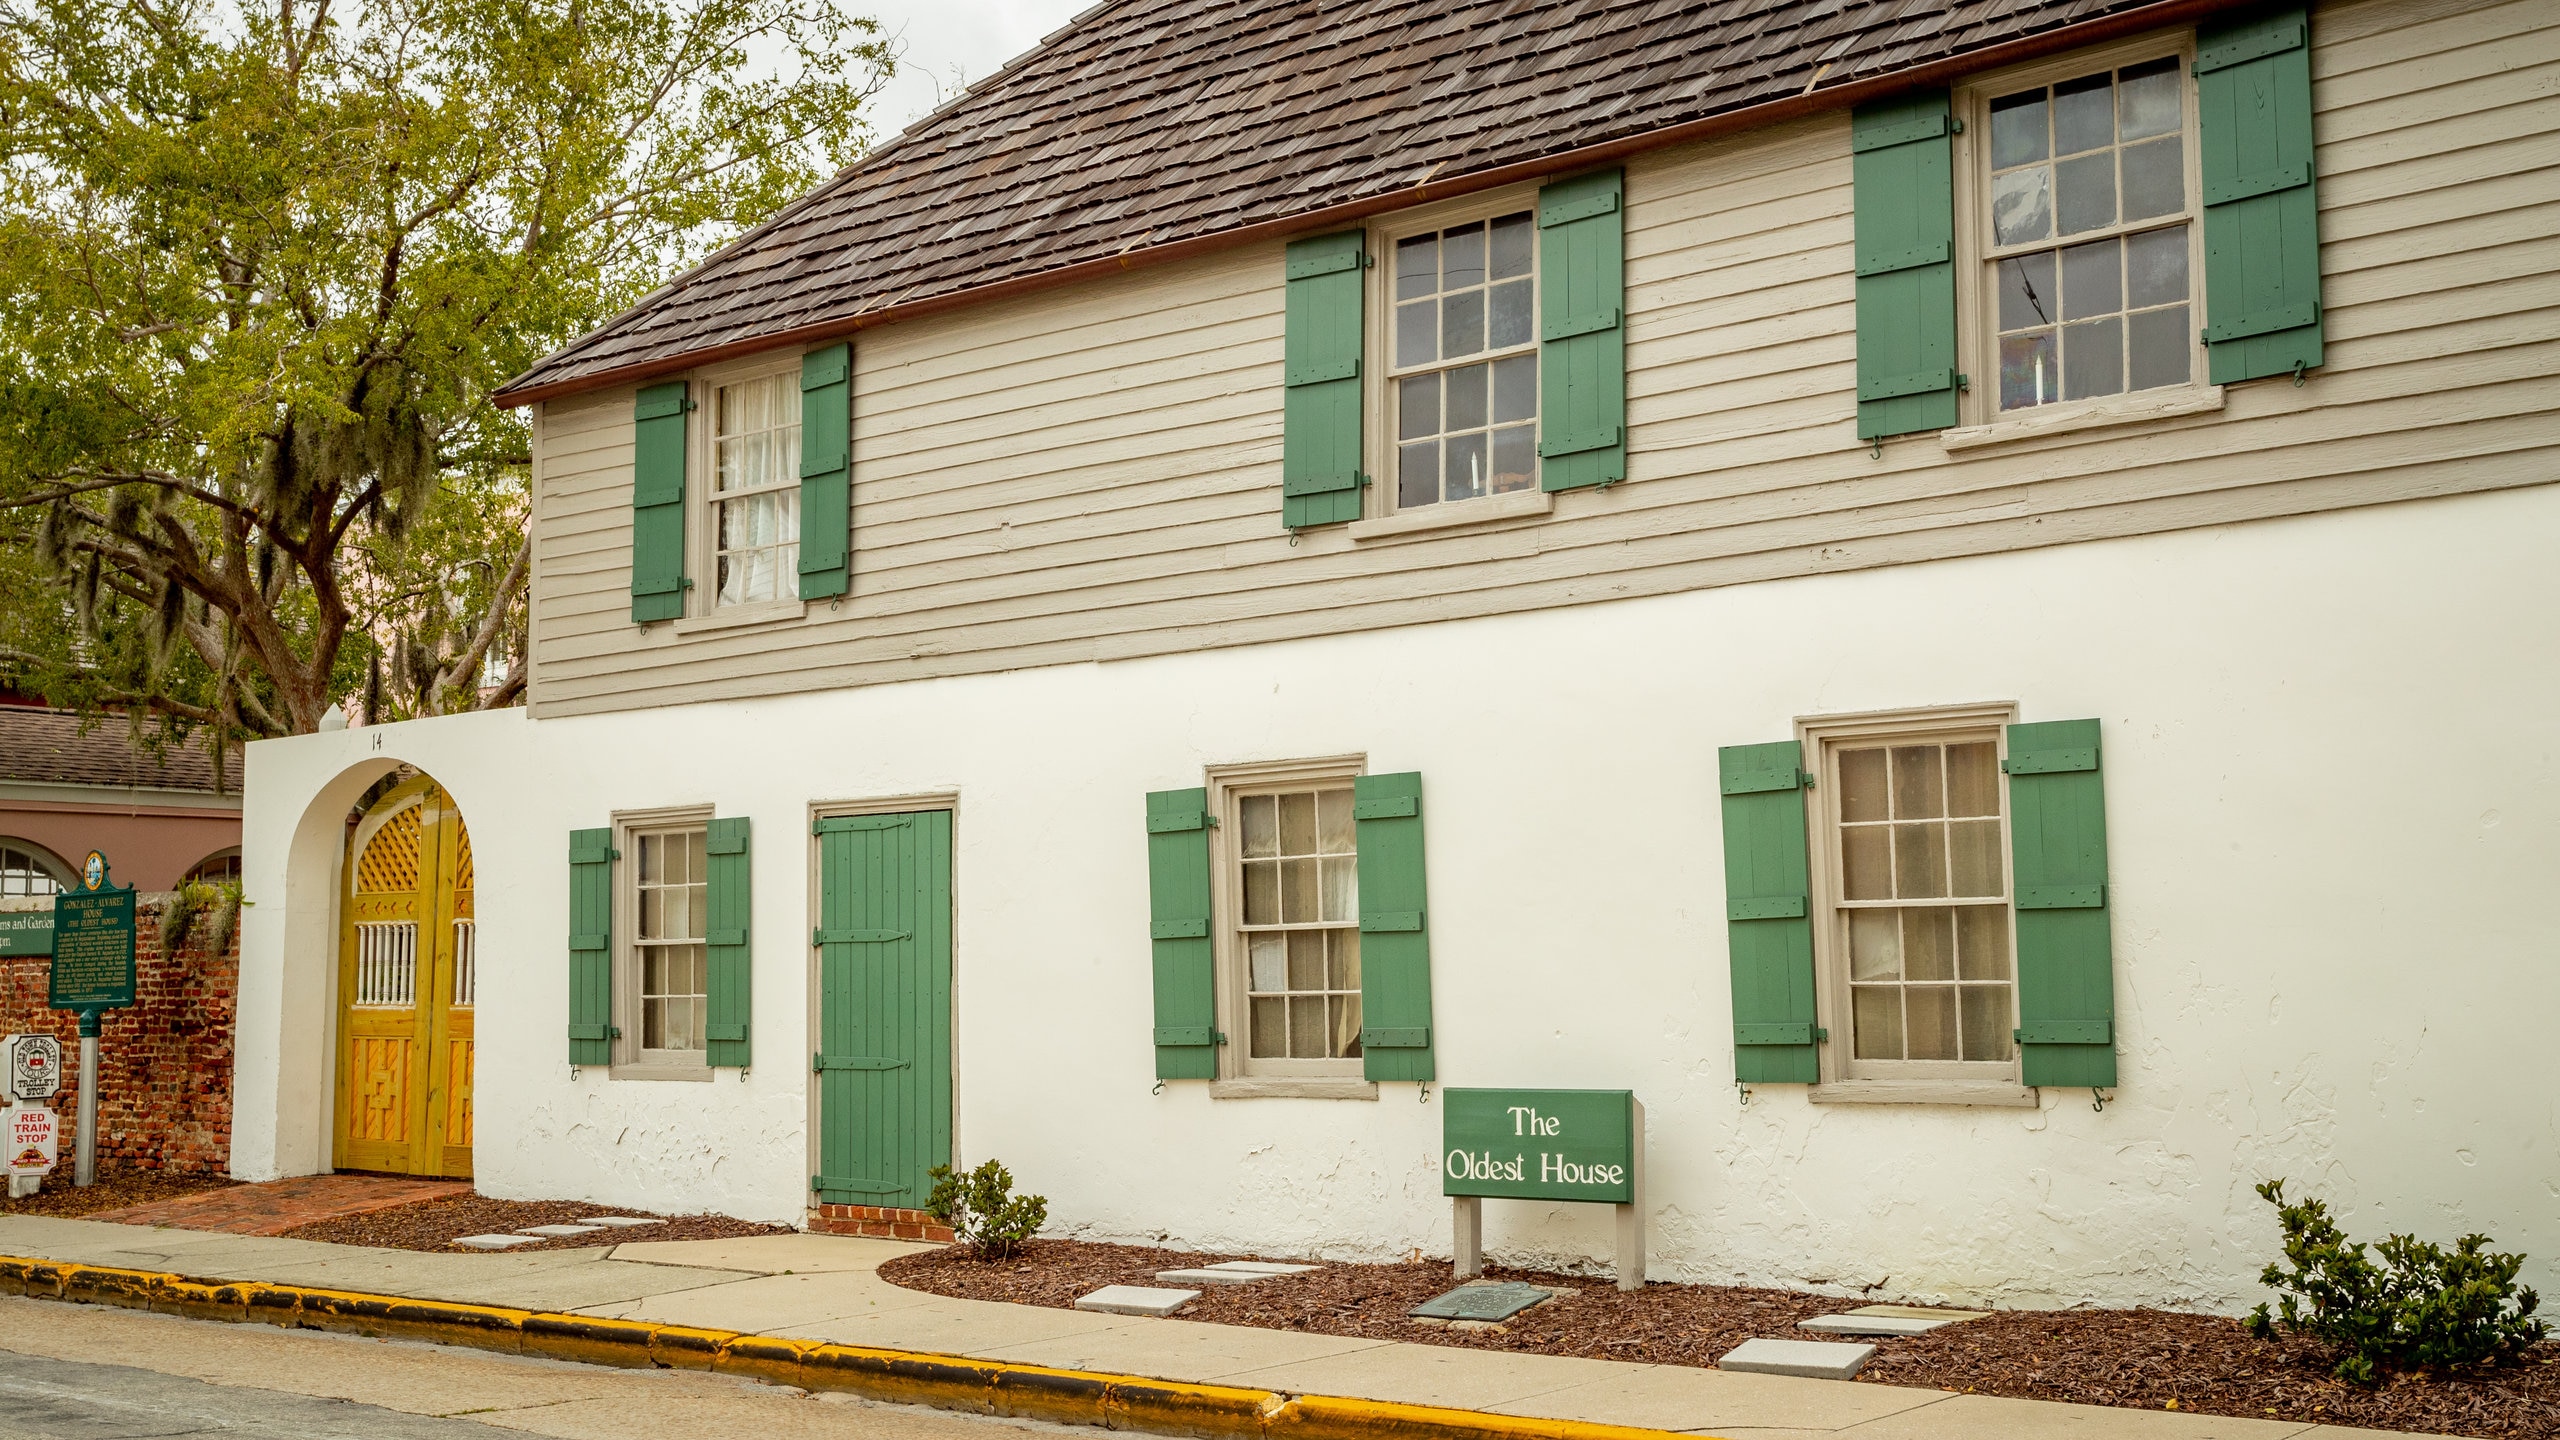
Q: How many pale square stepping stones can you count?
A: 9